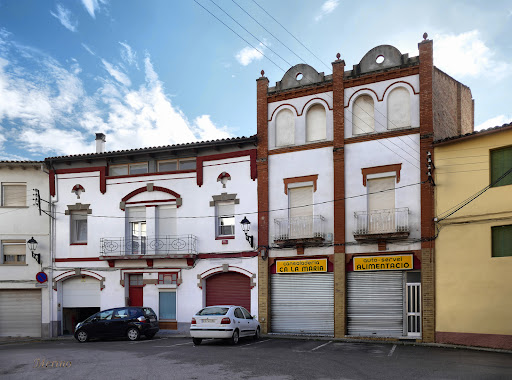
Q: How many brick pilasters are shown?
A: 3